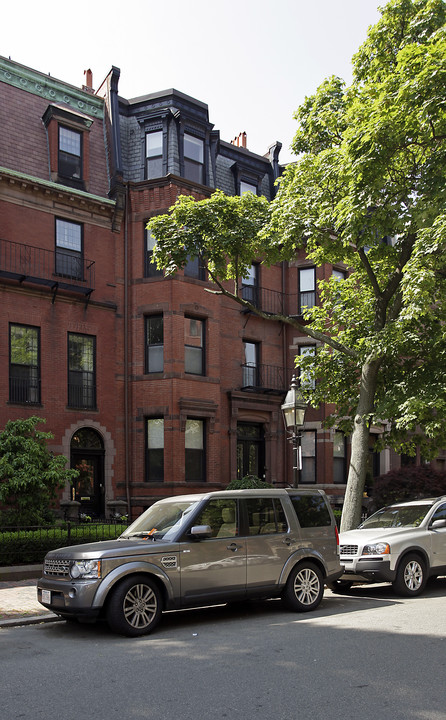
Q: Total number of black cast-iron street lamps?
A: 1